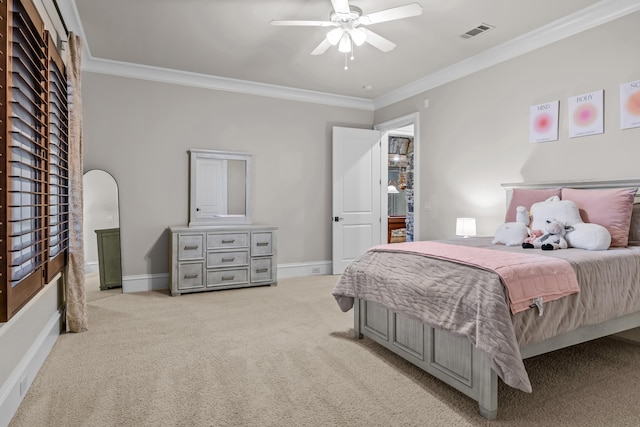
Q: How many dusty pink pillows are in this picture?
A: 2